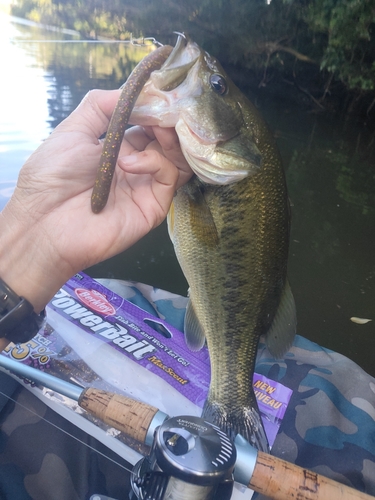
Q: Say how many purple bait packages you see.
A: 1